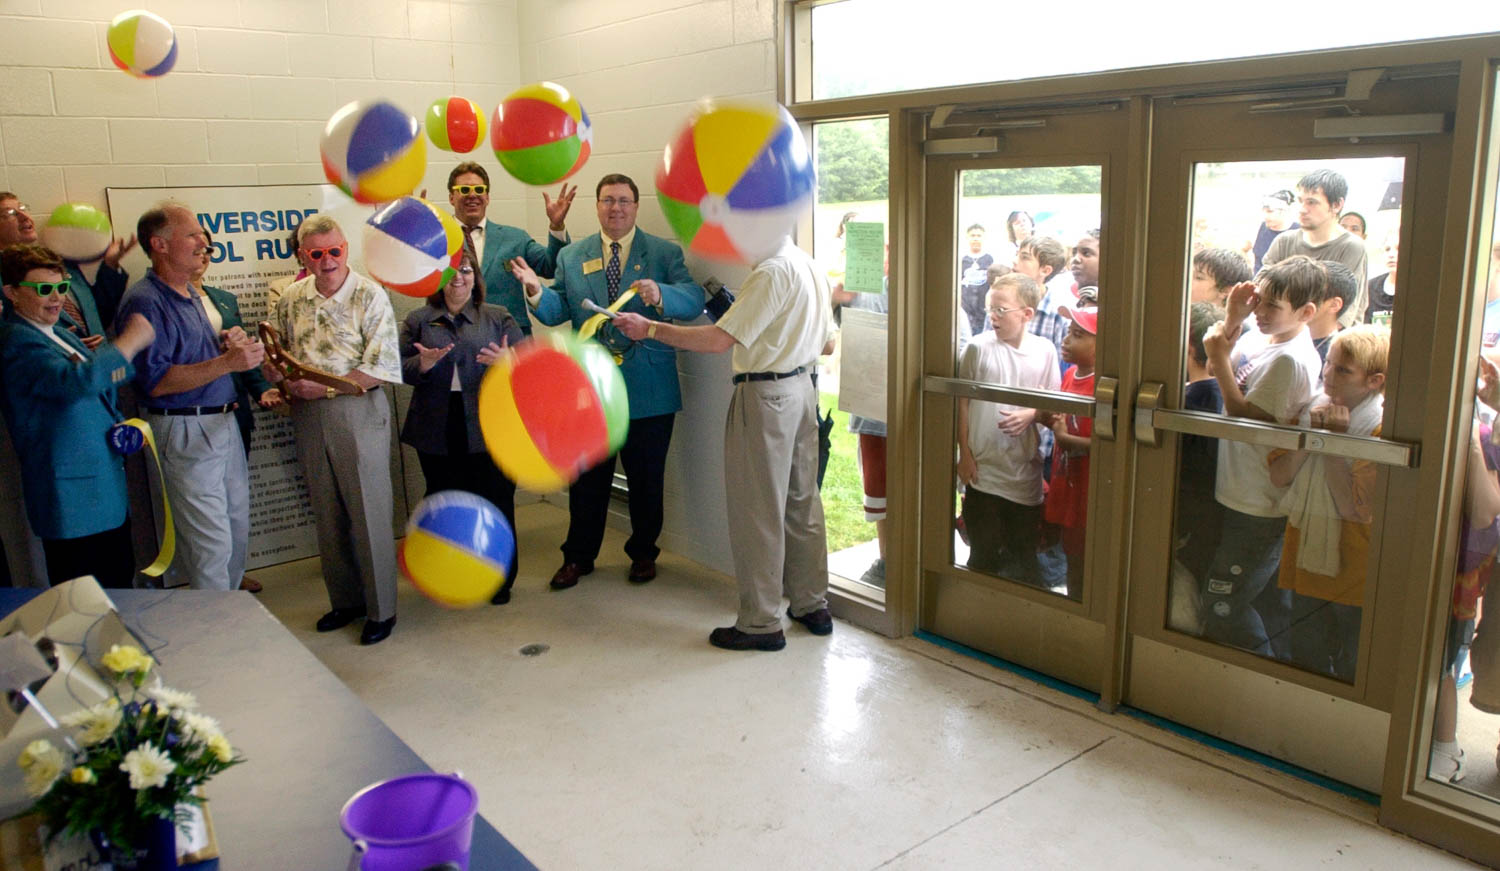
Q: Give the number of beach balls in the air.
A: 9